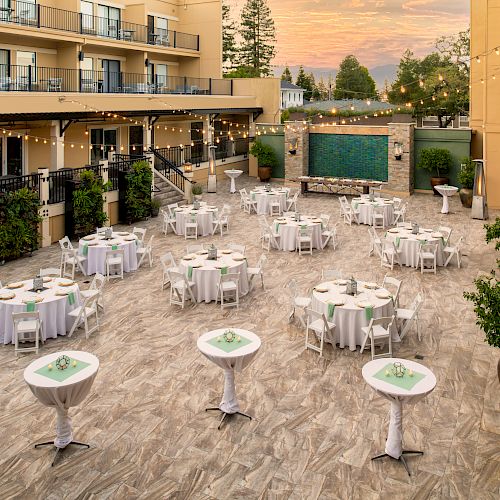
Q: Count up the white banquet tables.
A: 9